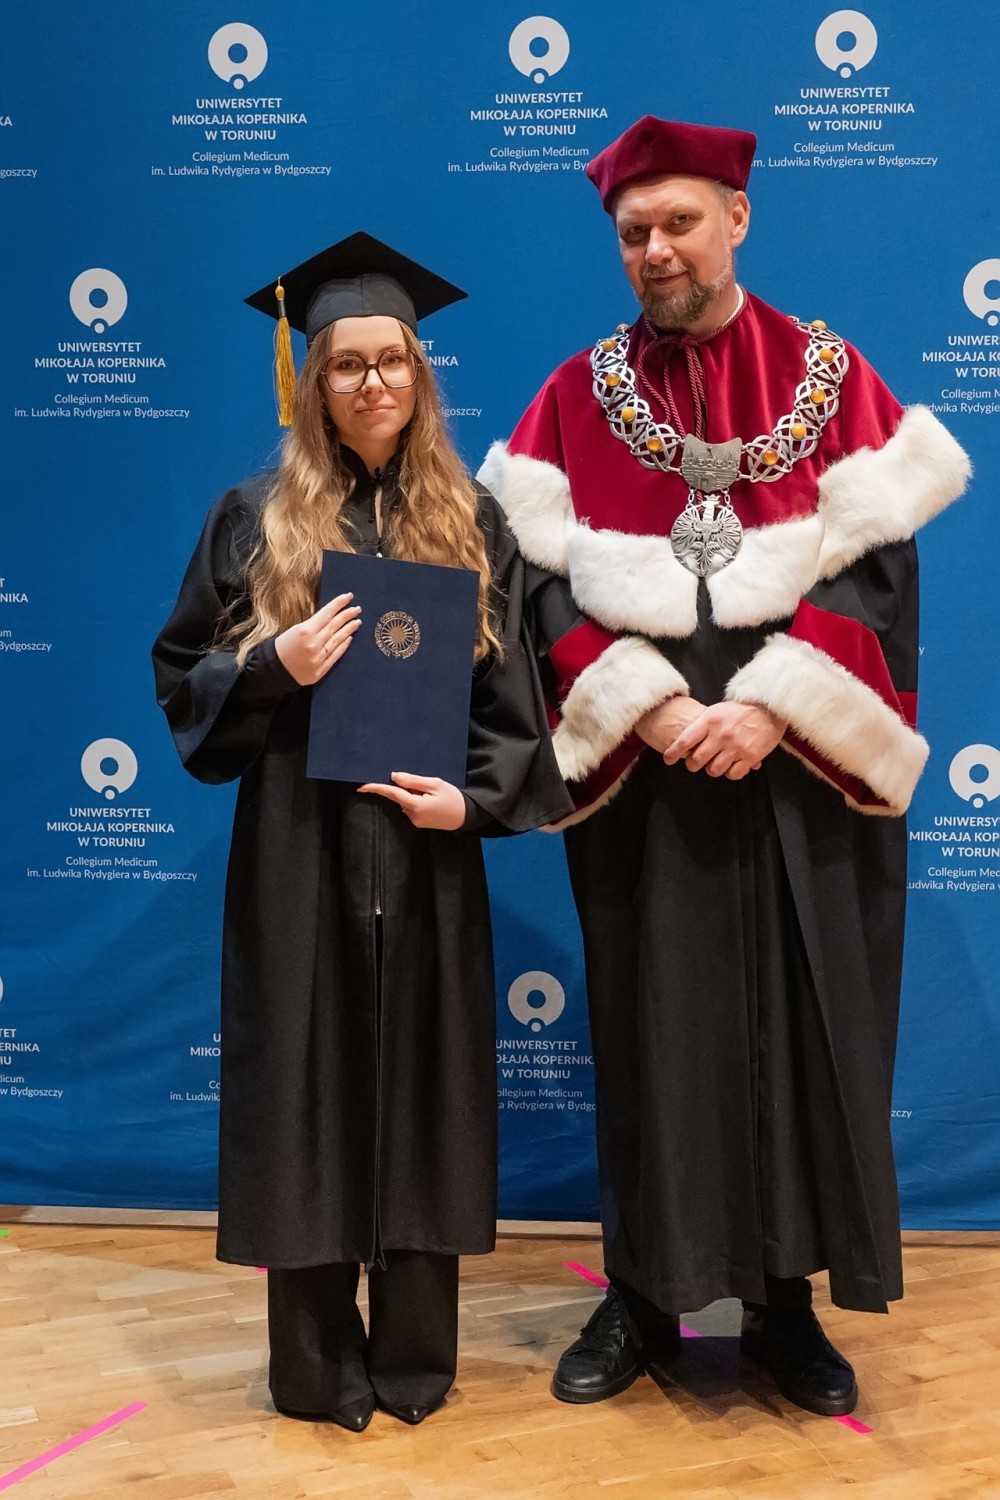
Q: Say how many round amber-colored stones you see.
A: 9